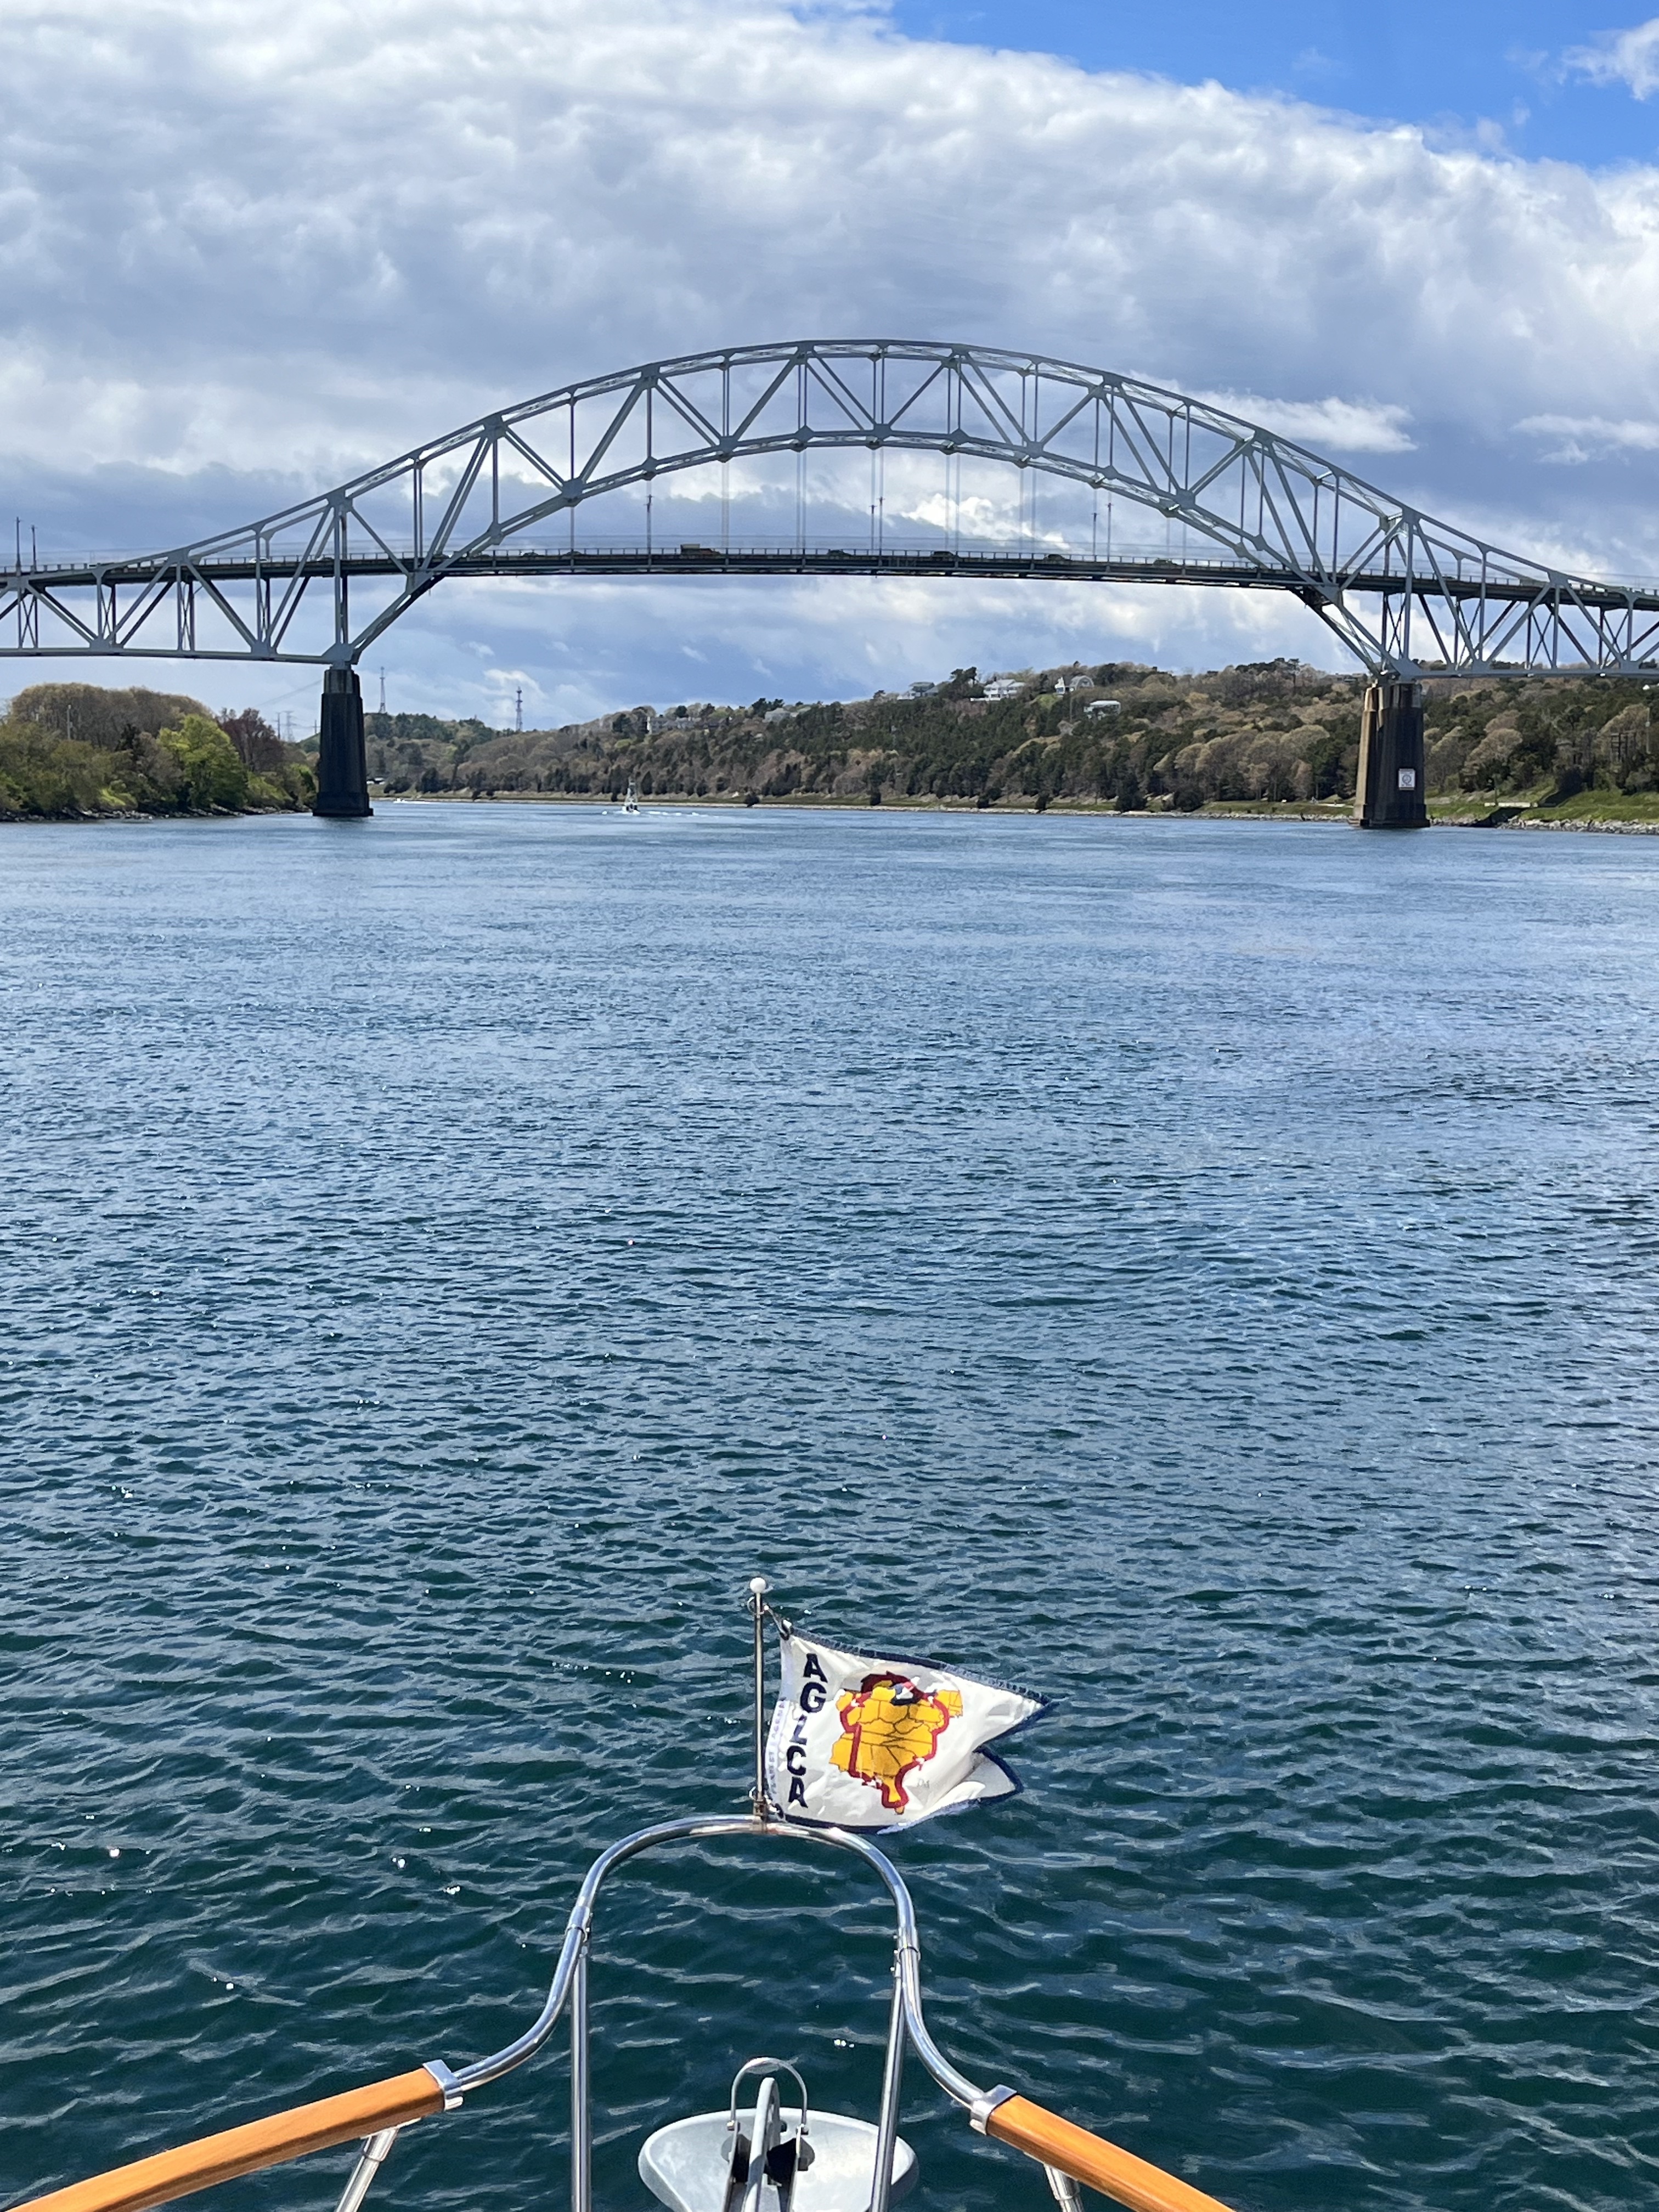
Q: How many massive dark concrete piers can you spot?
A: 2